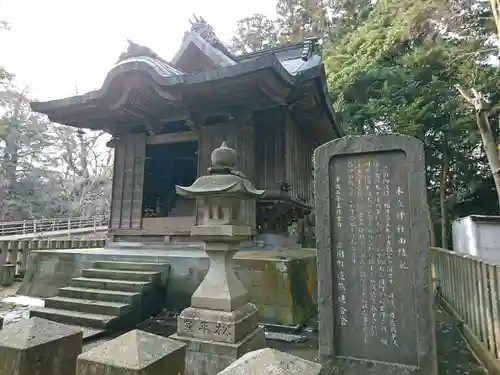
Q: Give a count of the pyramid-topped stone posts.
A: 3